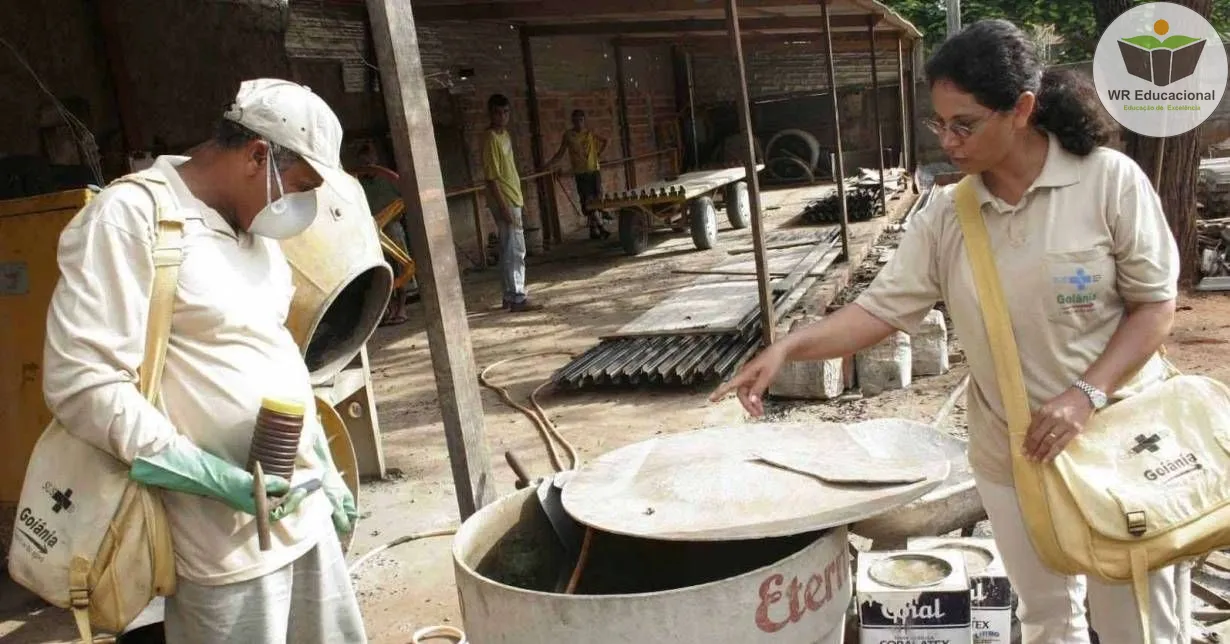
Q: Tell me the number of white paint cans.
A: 2